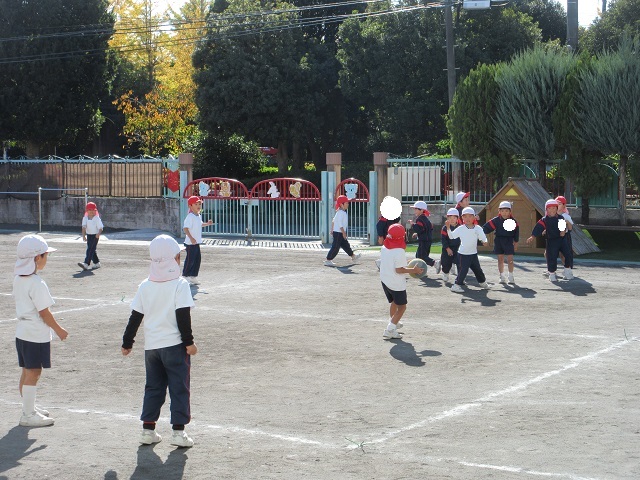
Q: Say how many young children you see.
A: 14